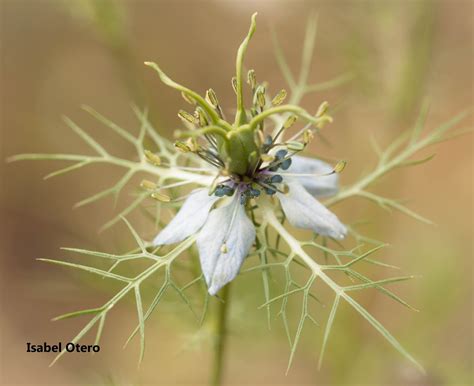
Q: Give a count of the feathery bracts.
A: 5